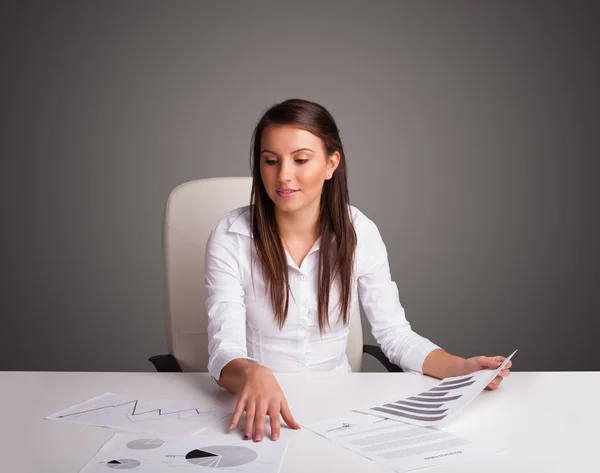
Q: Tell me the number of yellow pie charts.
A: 0